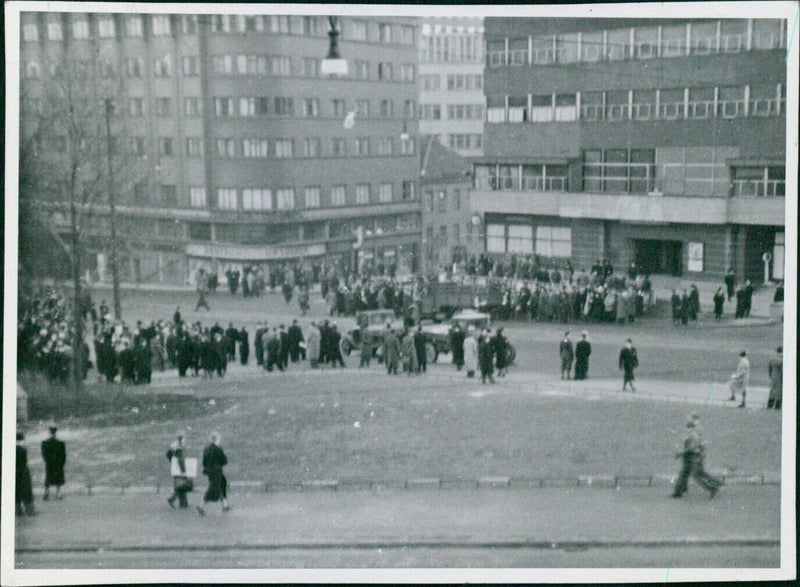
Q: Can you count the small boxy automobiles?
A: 2